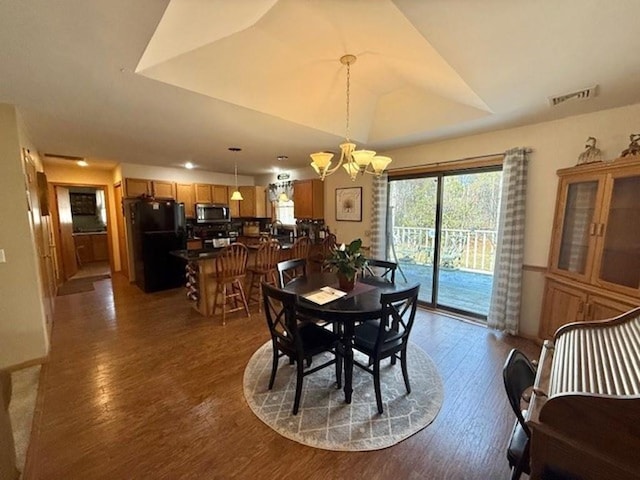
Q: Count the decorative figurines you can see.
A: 2